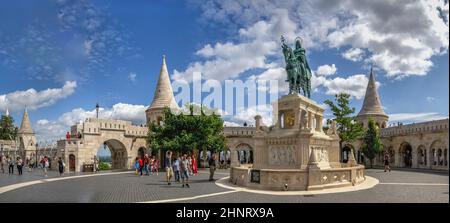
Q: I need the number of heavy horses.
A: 1